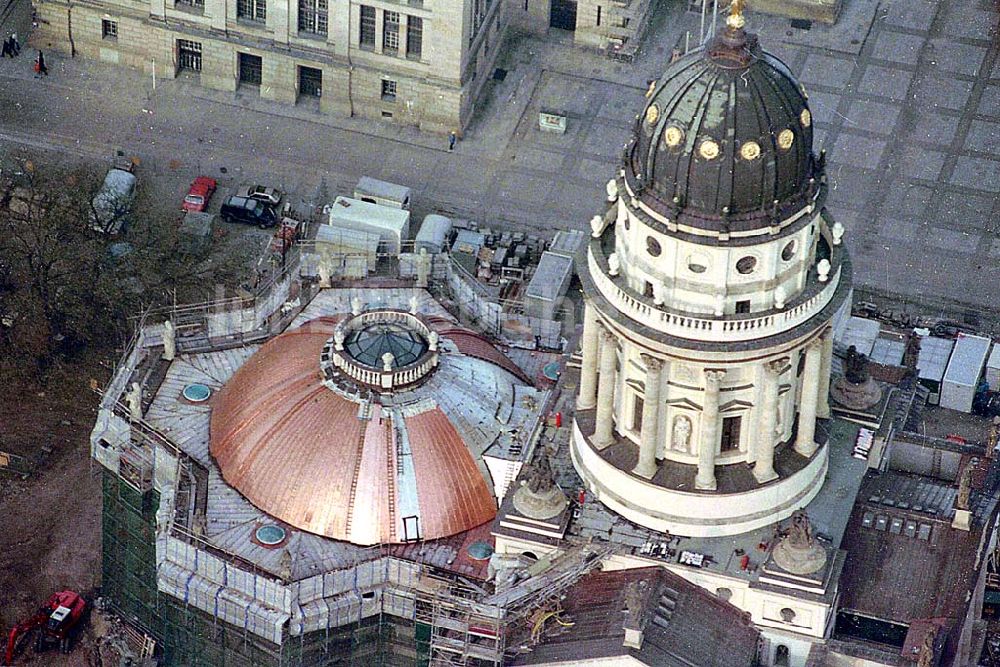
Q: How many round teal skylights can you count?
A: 4